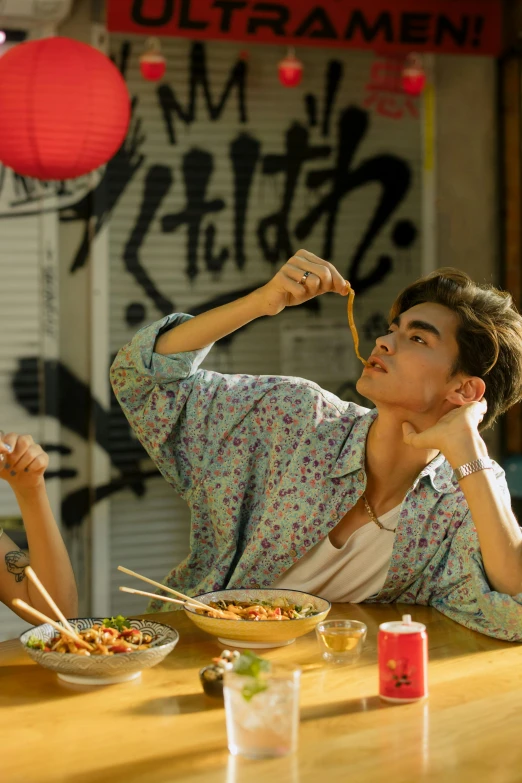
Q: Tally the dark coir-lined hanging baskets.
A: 0